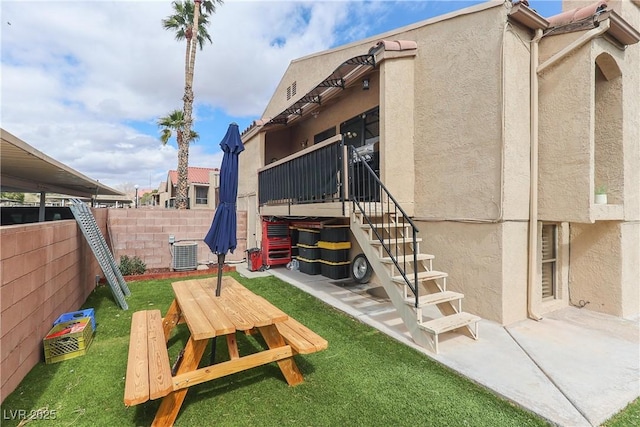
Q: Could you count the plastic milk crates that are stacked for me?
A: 2